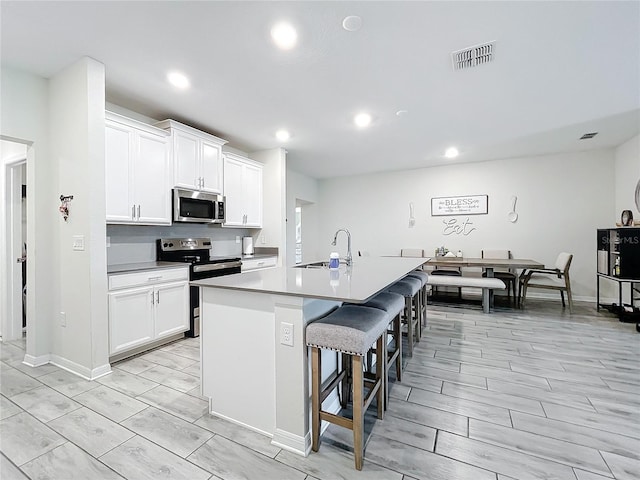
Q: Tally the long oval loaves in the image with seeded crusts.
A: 0